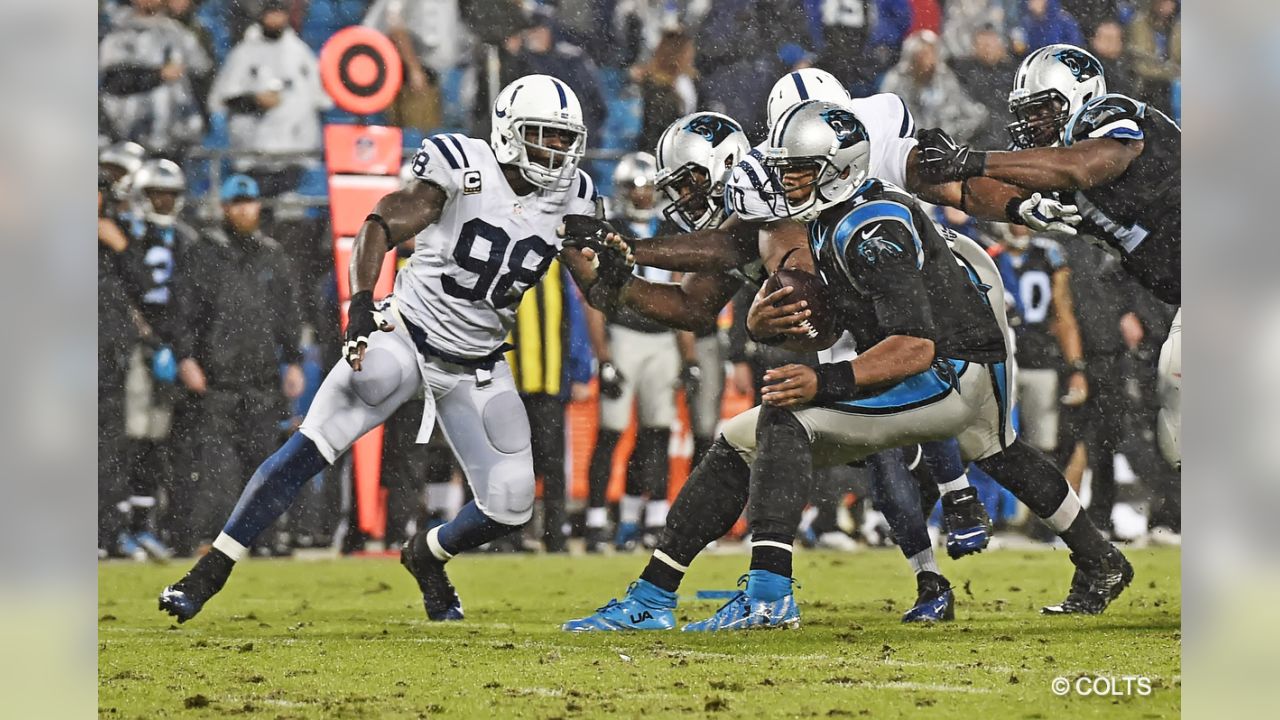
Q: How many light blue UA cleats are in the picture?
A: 2